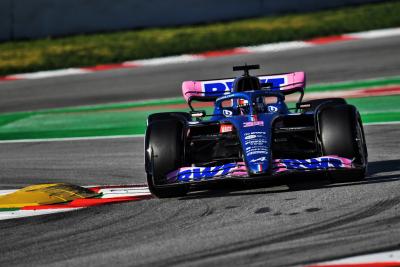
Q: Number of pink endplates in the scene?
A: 2